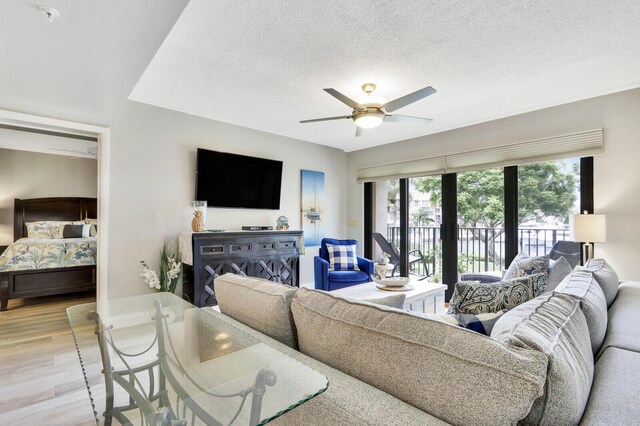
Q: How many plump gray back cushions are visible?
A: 5